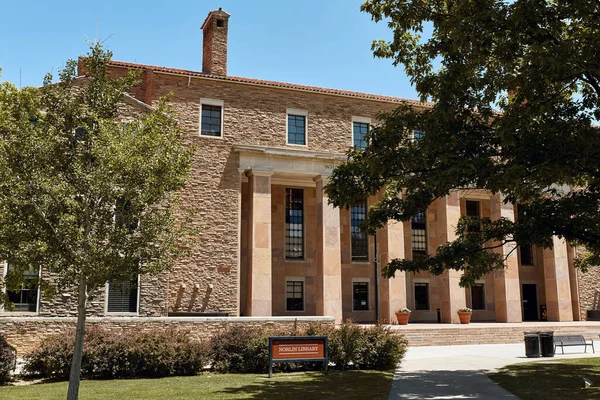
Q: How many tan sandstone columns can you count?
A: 6